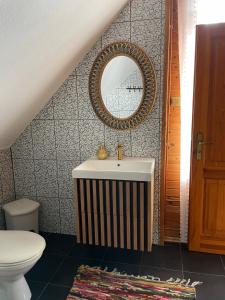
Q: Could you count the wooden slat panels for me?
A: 12